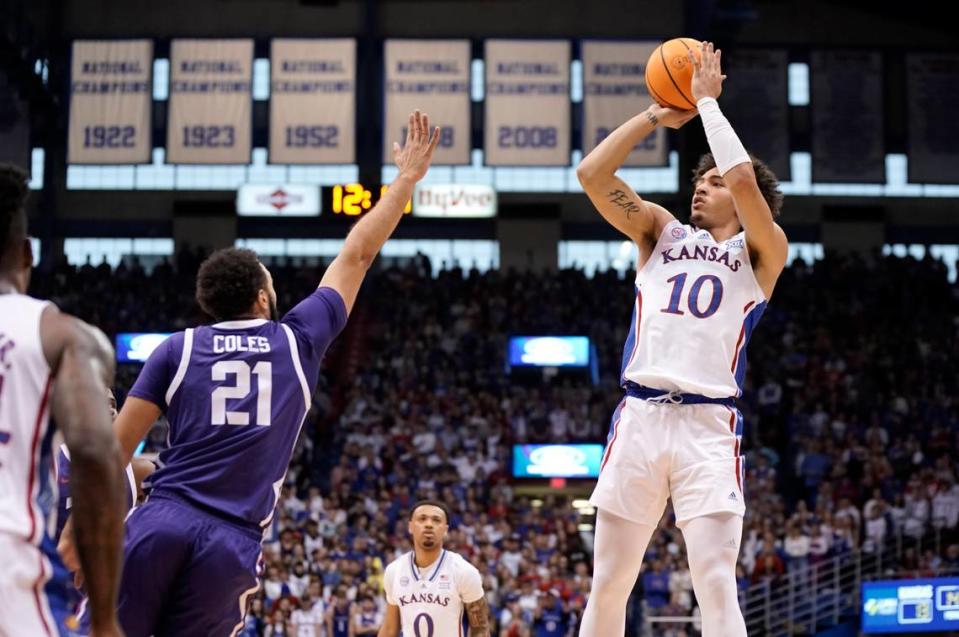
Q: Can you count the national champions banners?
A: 6